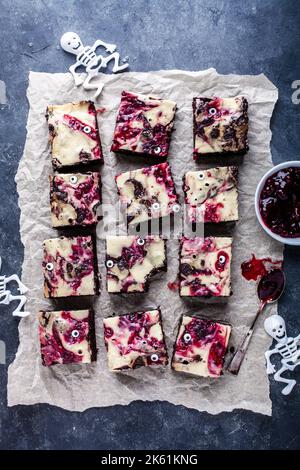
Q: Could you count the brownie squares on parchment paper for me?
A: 12